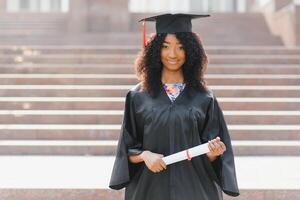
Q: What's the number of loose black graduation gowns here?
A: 1